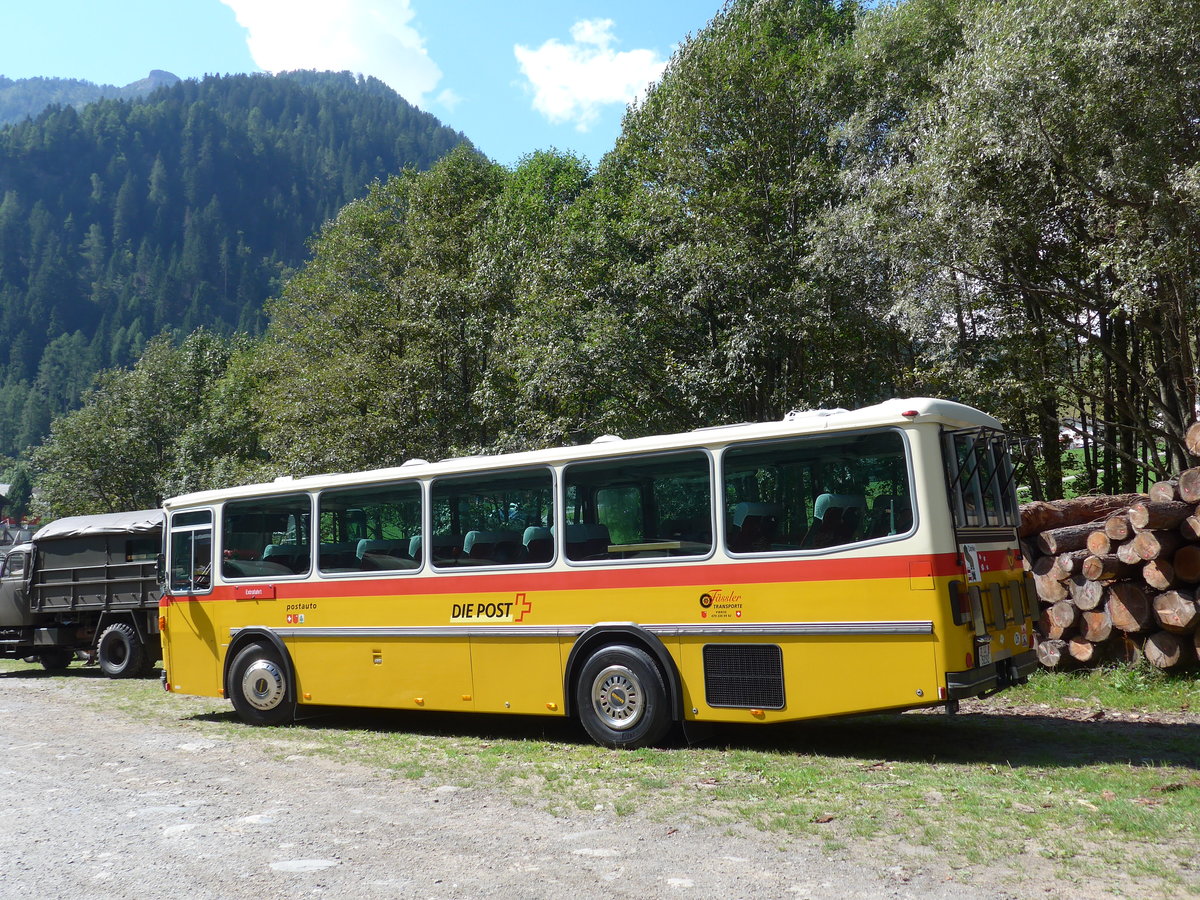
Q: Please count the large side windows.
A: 5